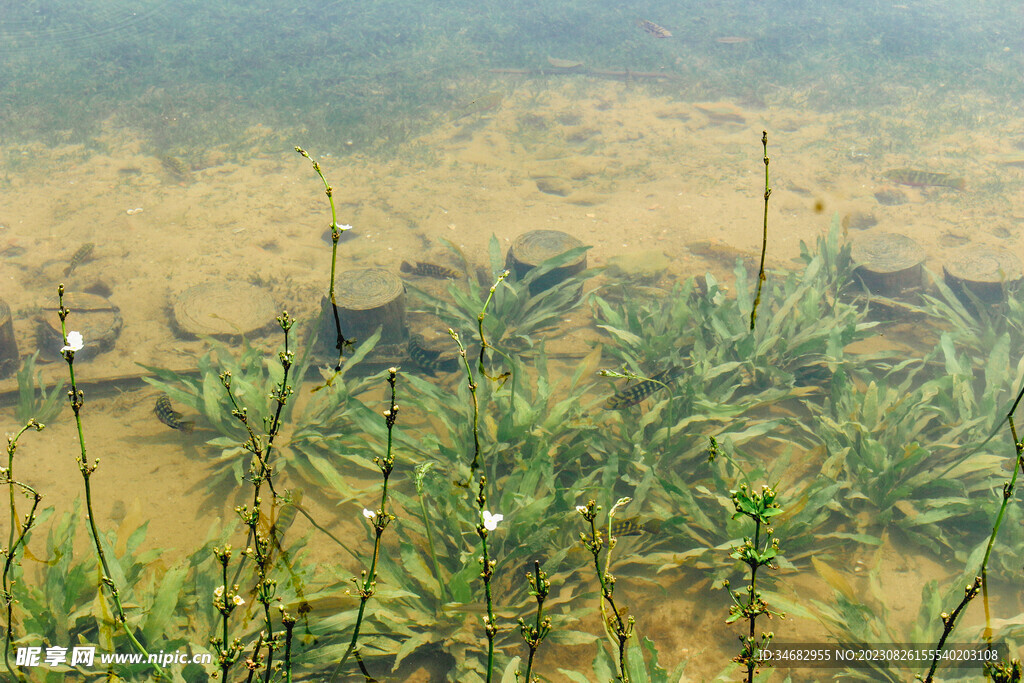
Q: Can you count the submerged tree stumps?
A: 7